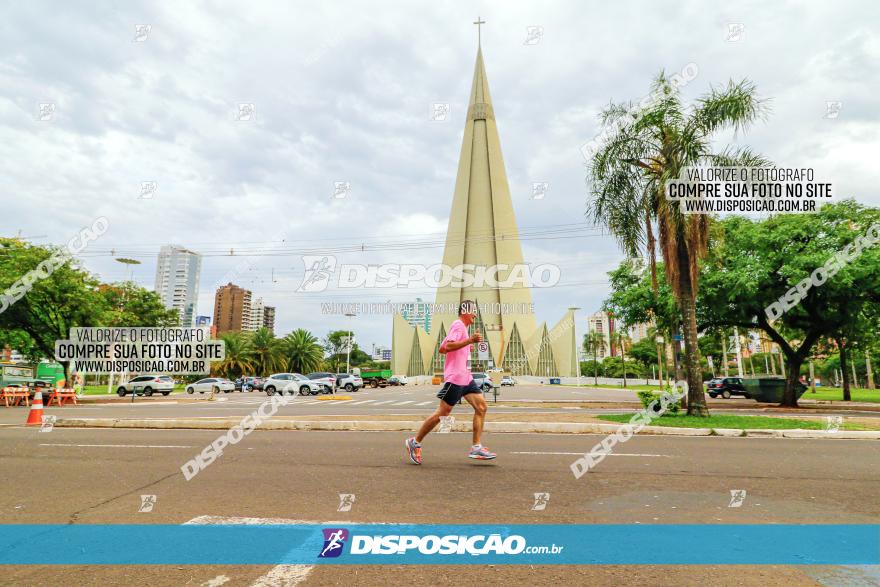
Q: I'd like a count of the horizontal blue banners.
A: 1